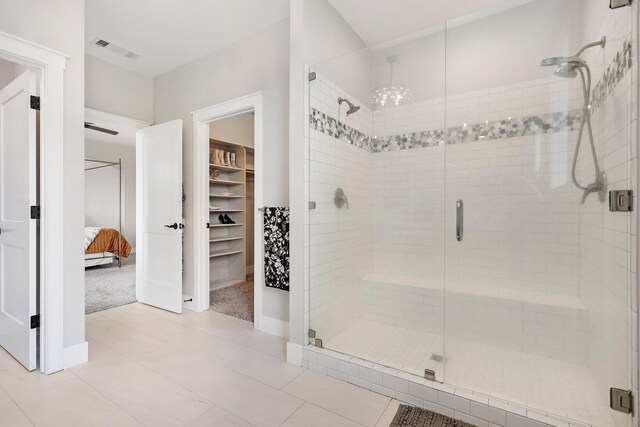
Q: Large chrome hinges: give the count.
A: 3